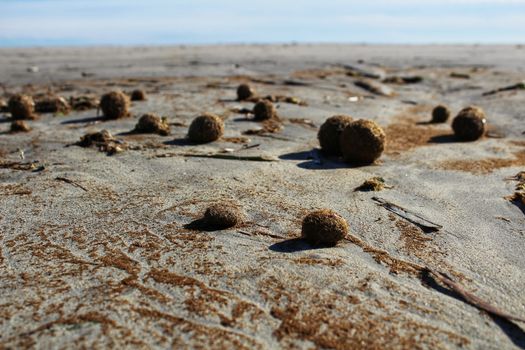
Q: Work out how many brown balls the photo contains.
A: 13